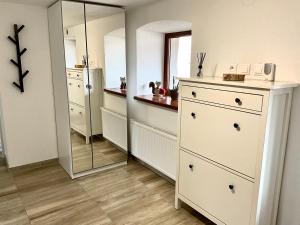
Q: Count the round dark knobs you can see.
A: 6